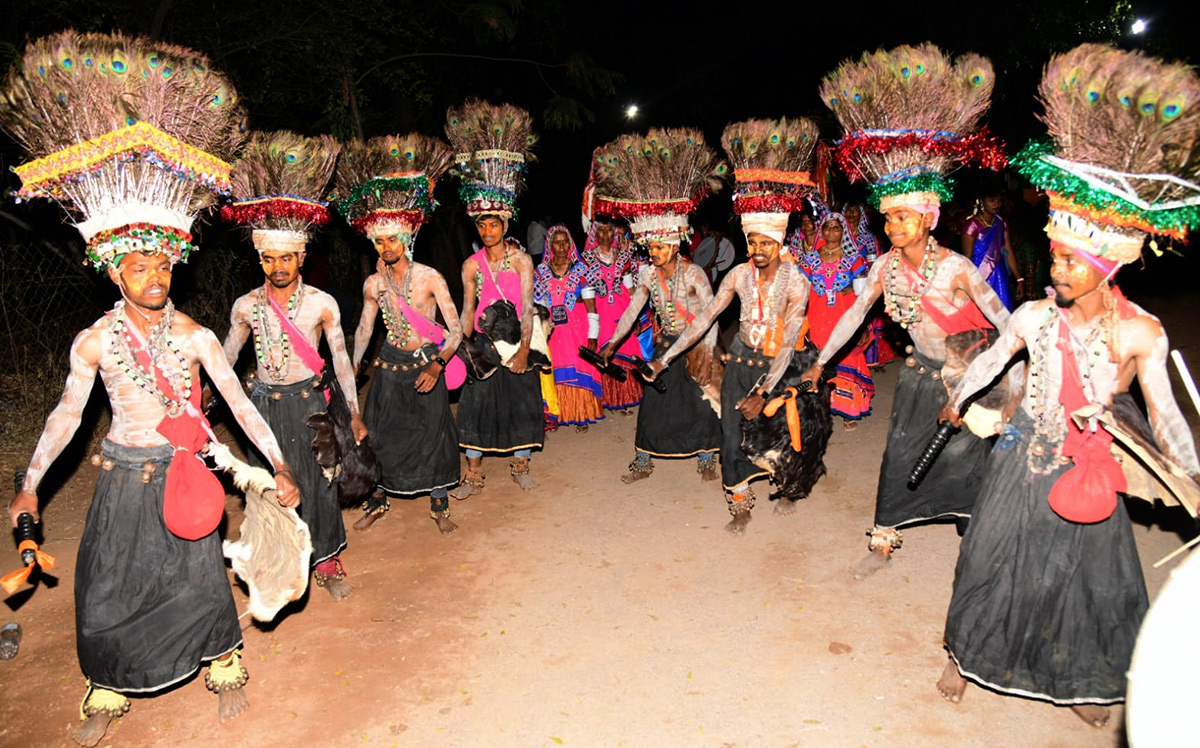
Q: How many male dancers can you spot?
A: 8